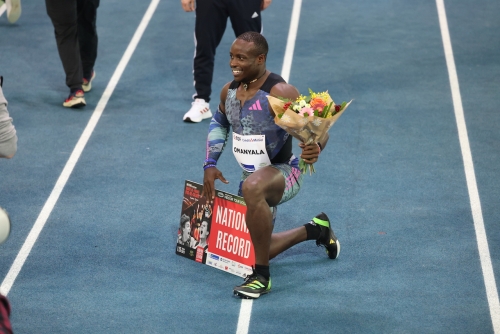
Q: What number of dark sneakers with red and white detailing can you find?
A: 2